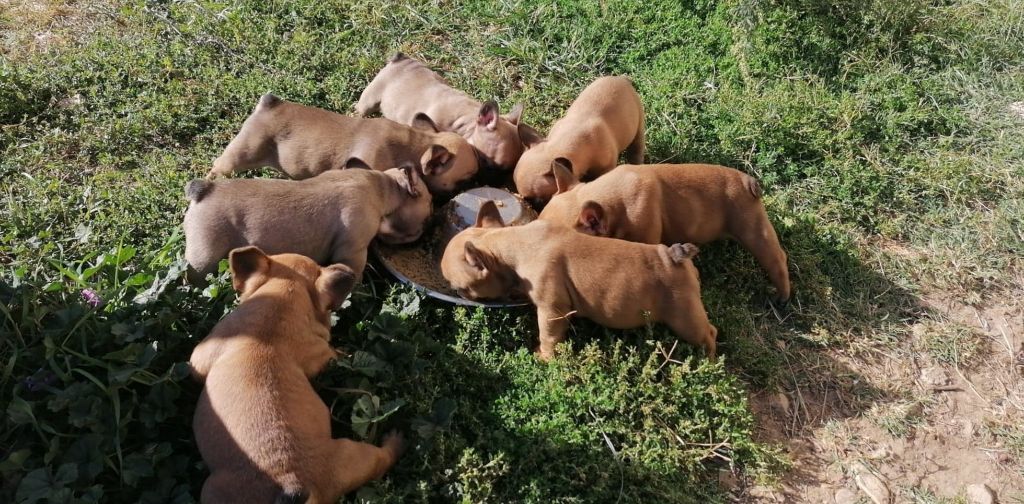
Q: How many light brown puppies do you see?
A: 4